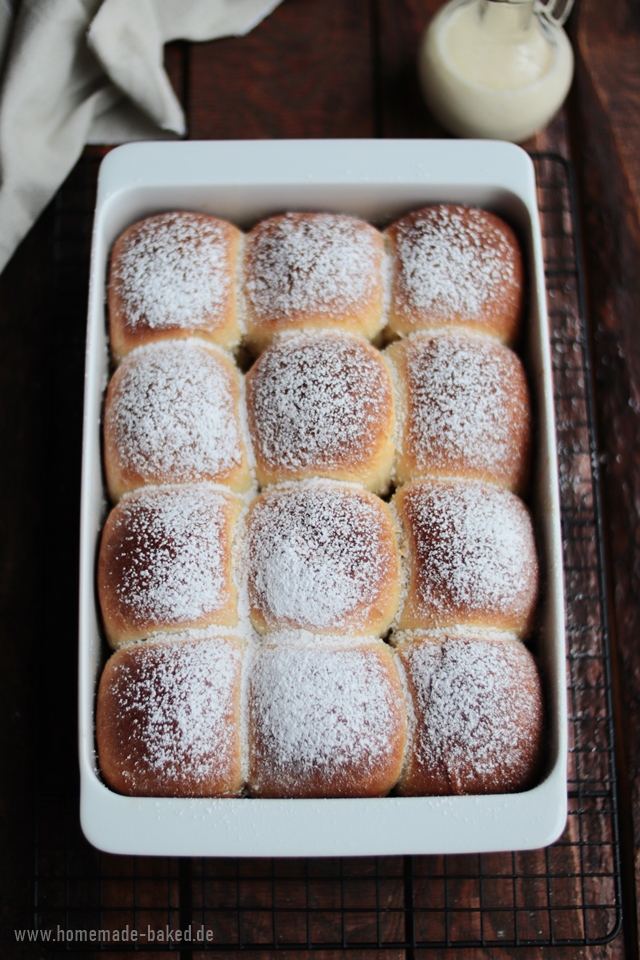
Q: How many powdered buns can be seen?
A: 12